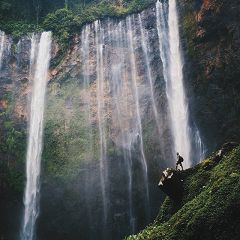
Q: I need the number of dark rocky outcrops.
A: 1